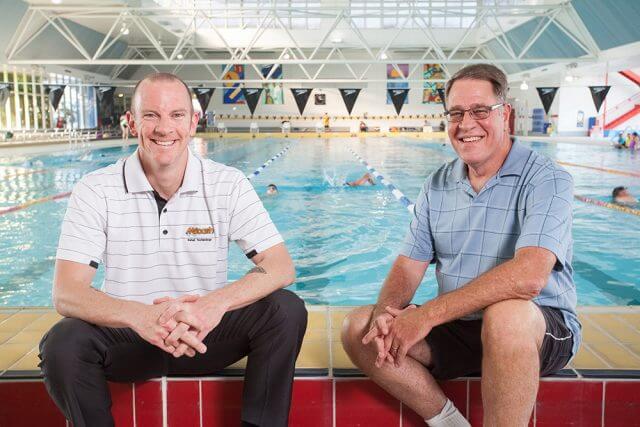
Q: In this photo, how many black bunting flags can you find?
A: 11